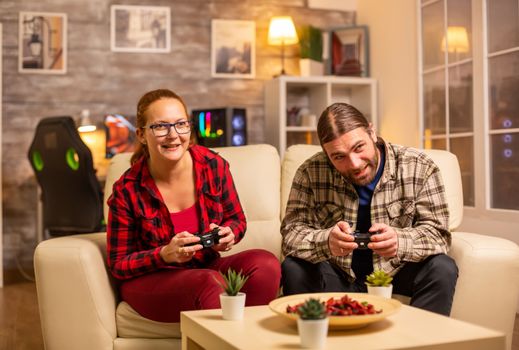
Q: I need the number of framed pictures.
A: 4